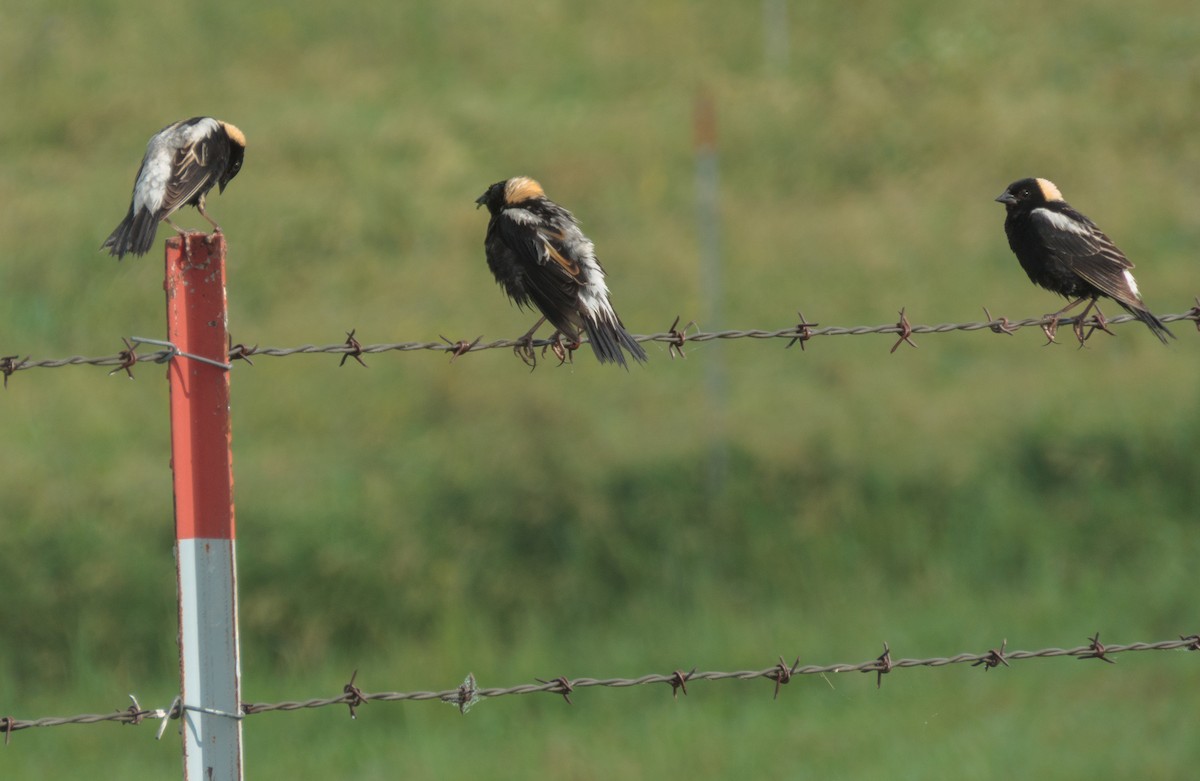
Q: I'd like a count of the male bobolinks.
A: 3